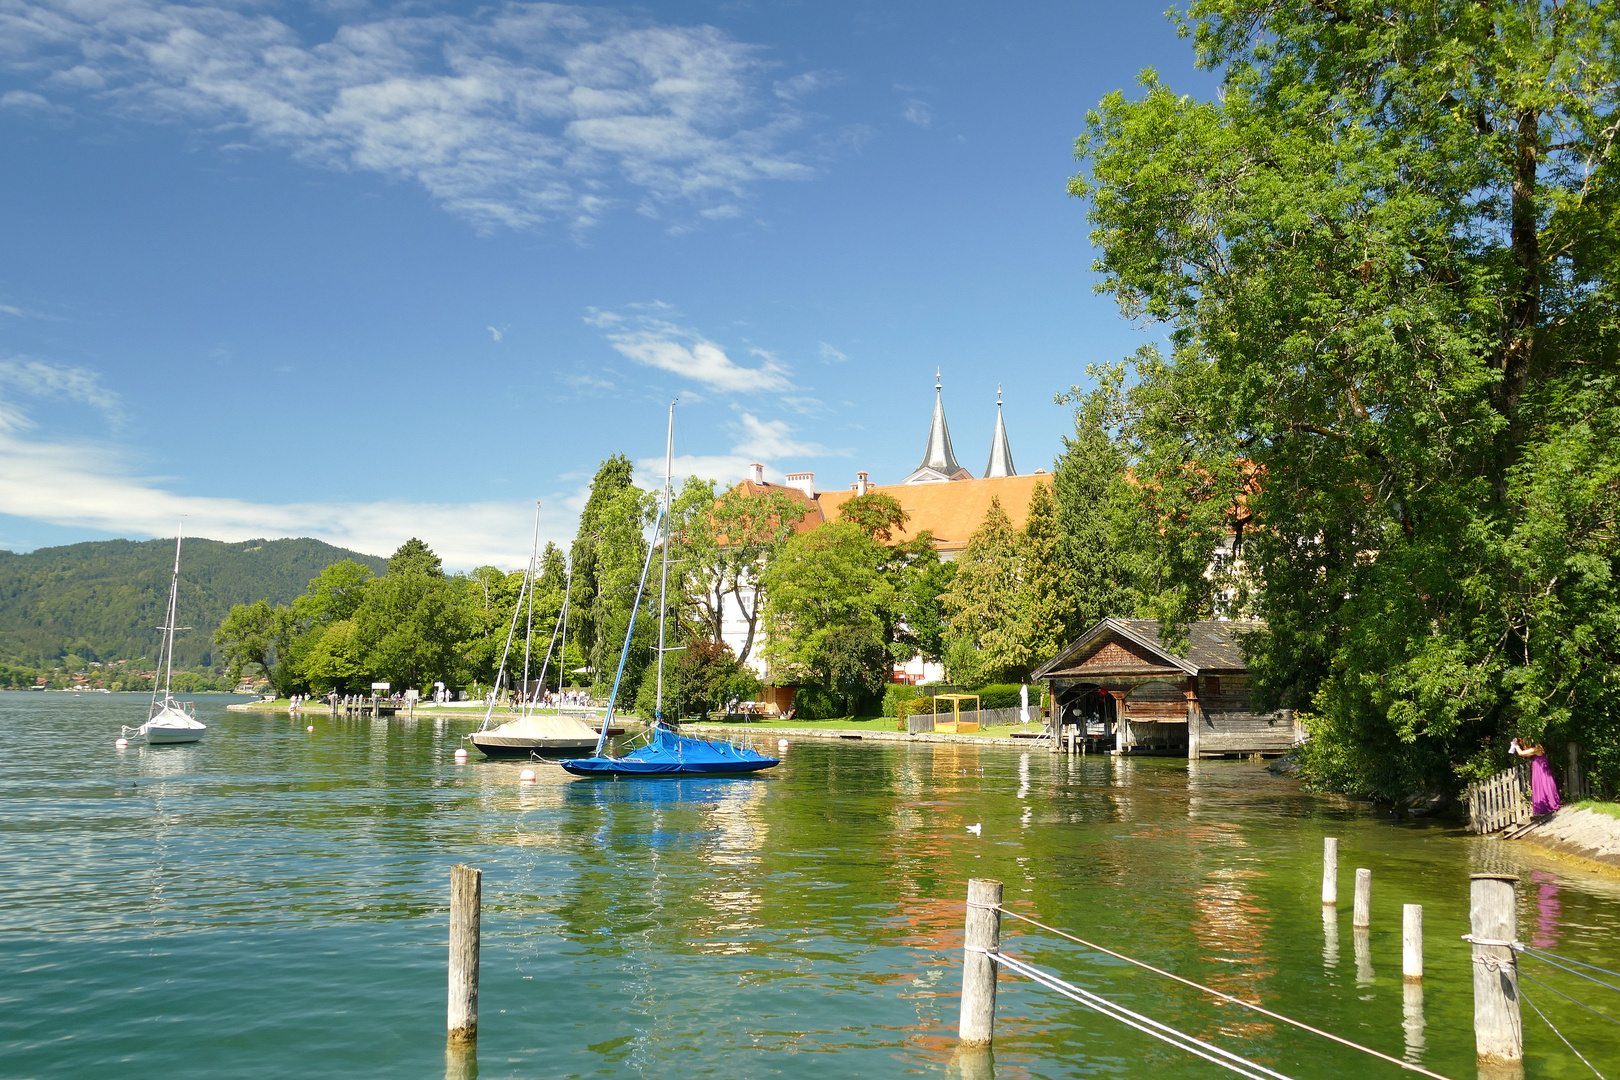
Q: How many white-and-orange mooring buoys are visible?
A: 5